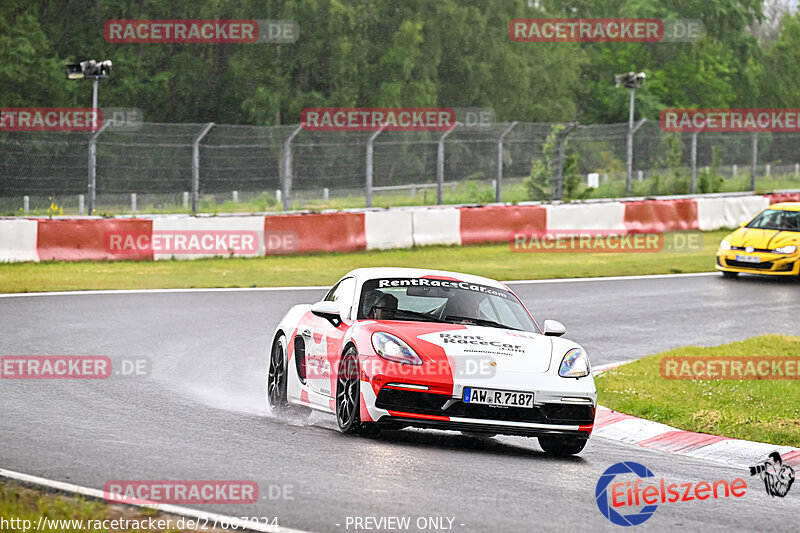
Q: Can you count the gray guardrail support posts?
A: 10